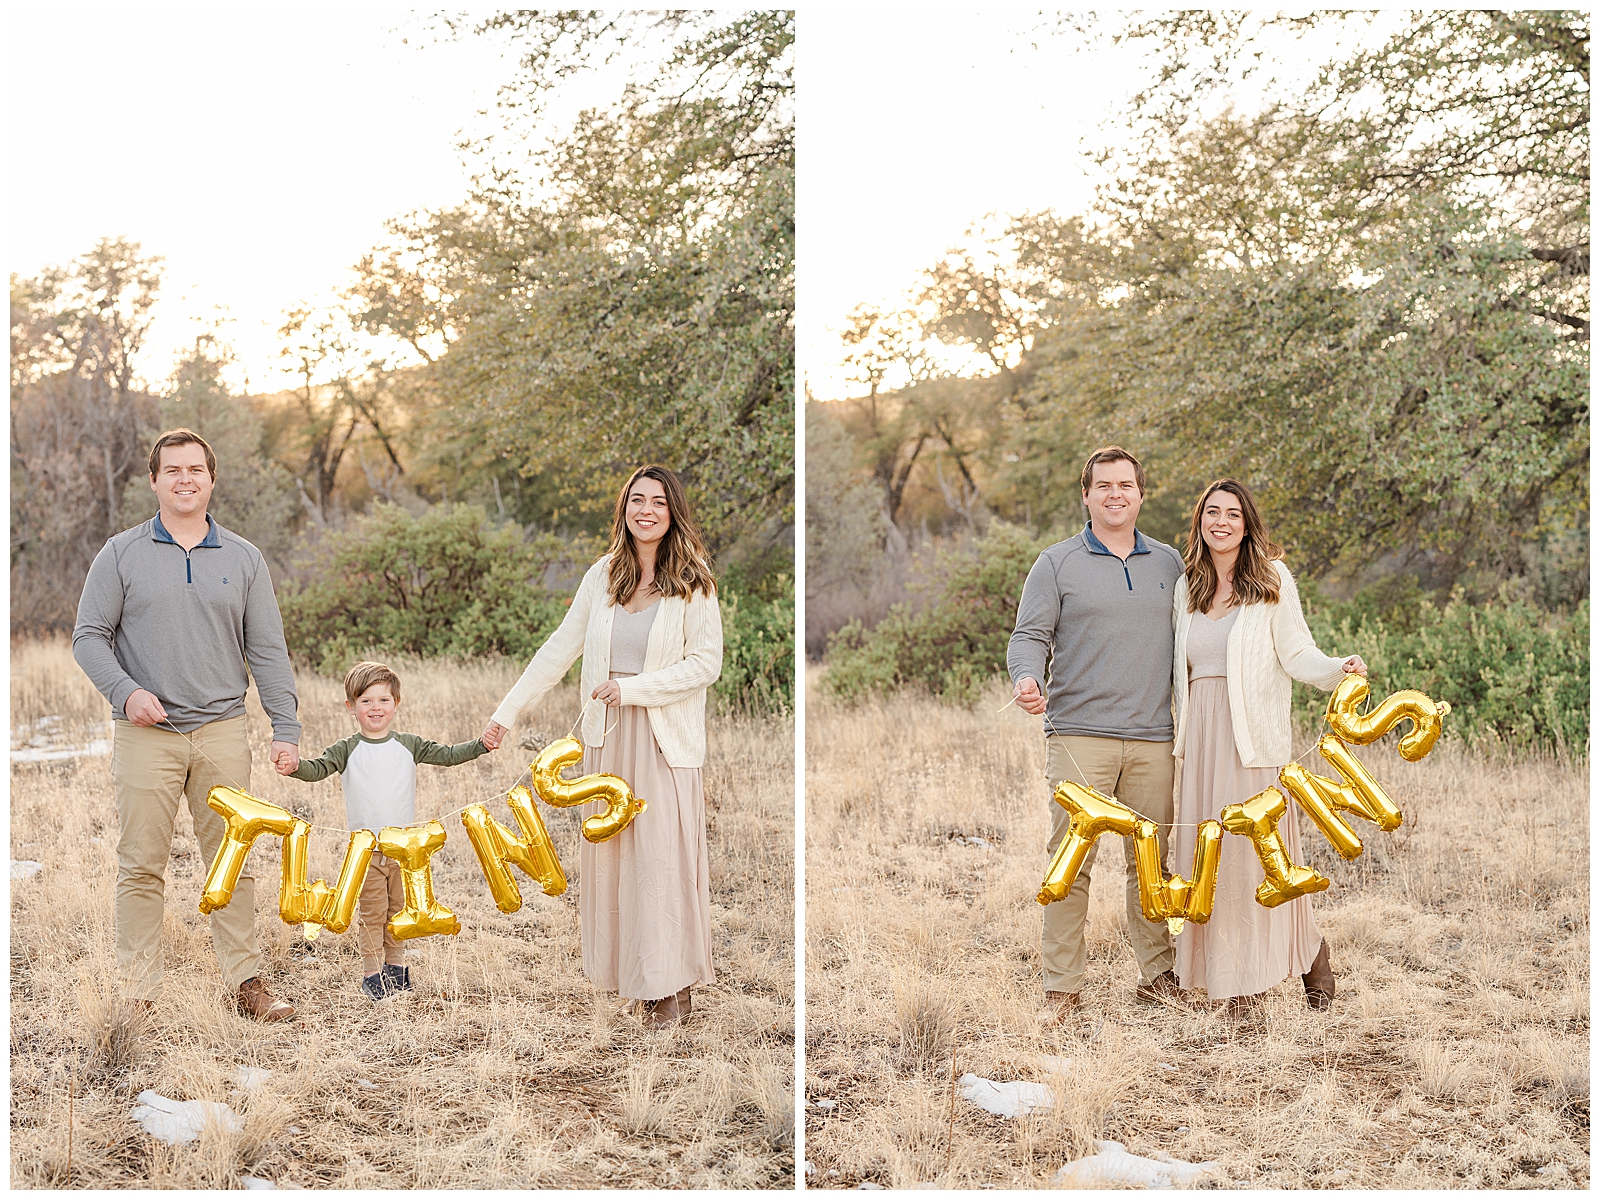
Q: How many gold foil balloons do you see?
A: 10